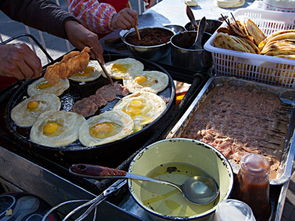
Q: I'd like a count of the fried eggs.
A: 8